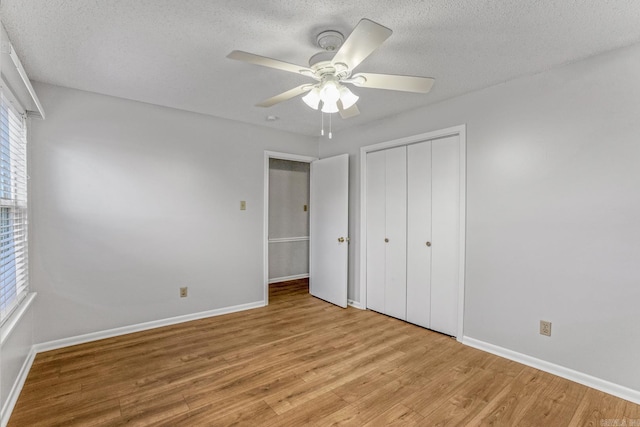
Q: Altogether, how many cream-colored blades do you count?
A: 5